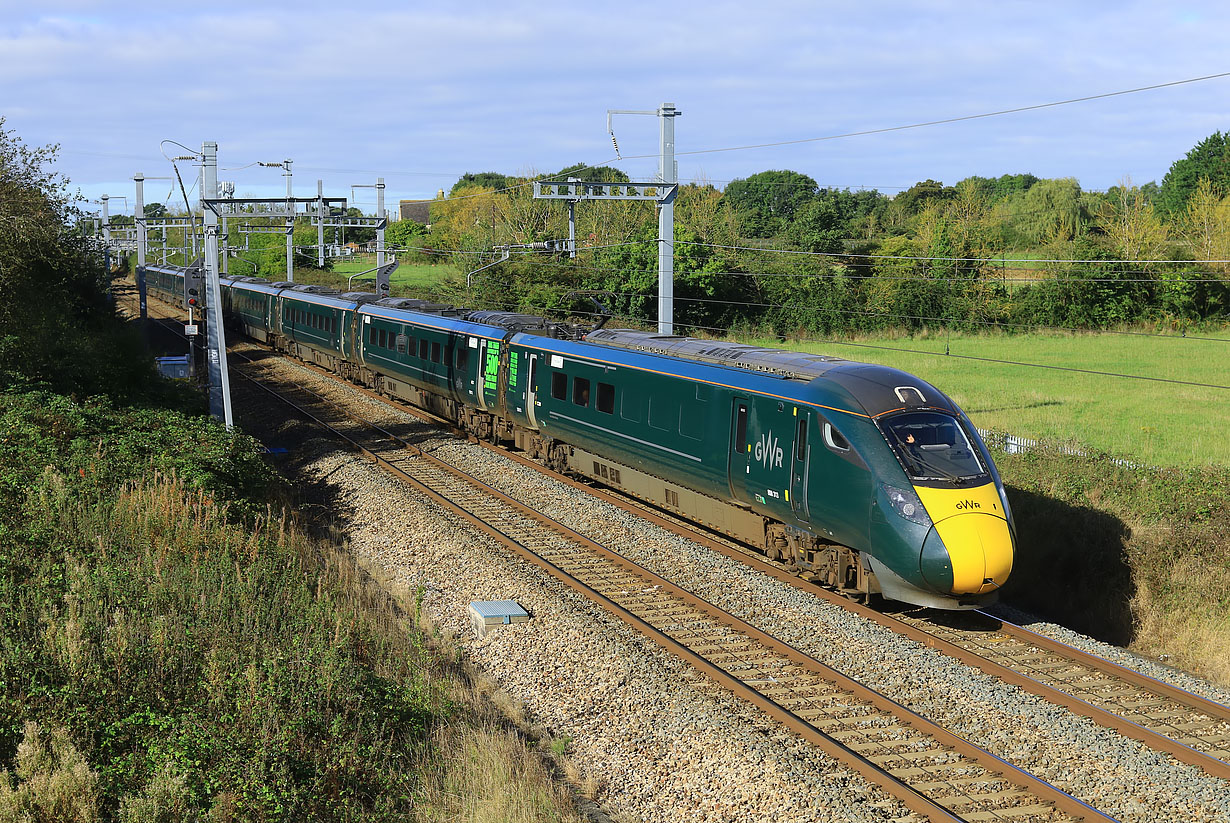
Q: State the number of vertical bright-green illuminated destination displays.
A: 2